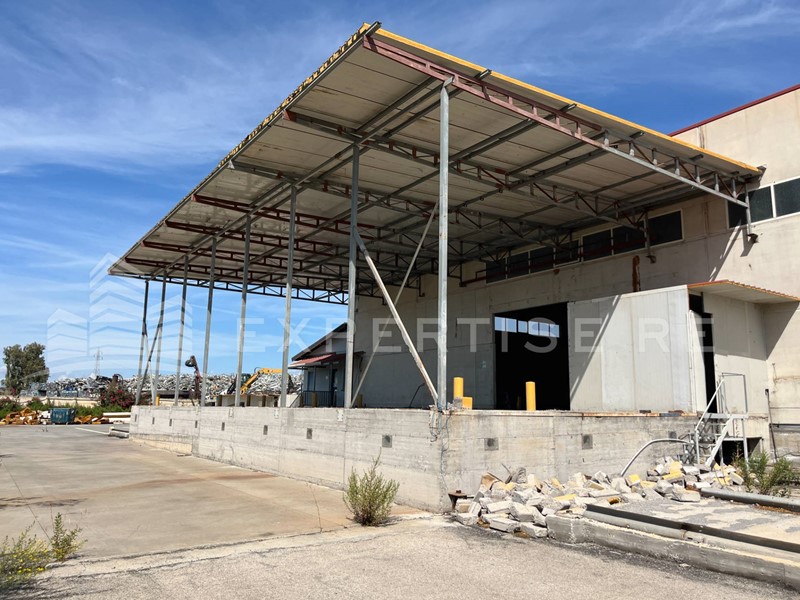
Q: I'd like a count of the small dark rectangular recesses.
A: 11